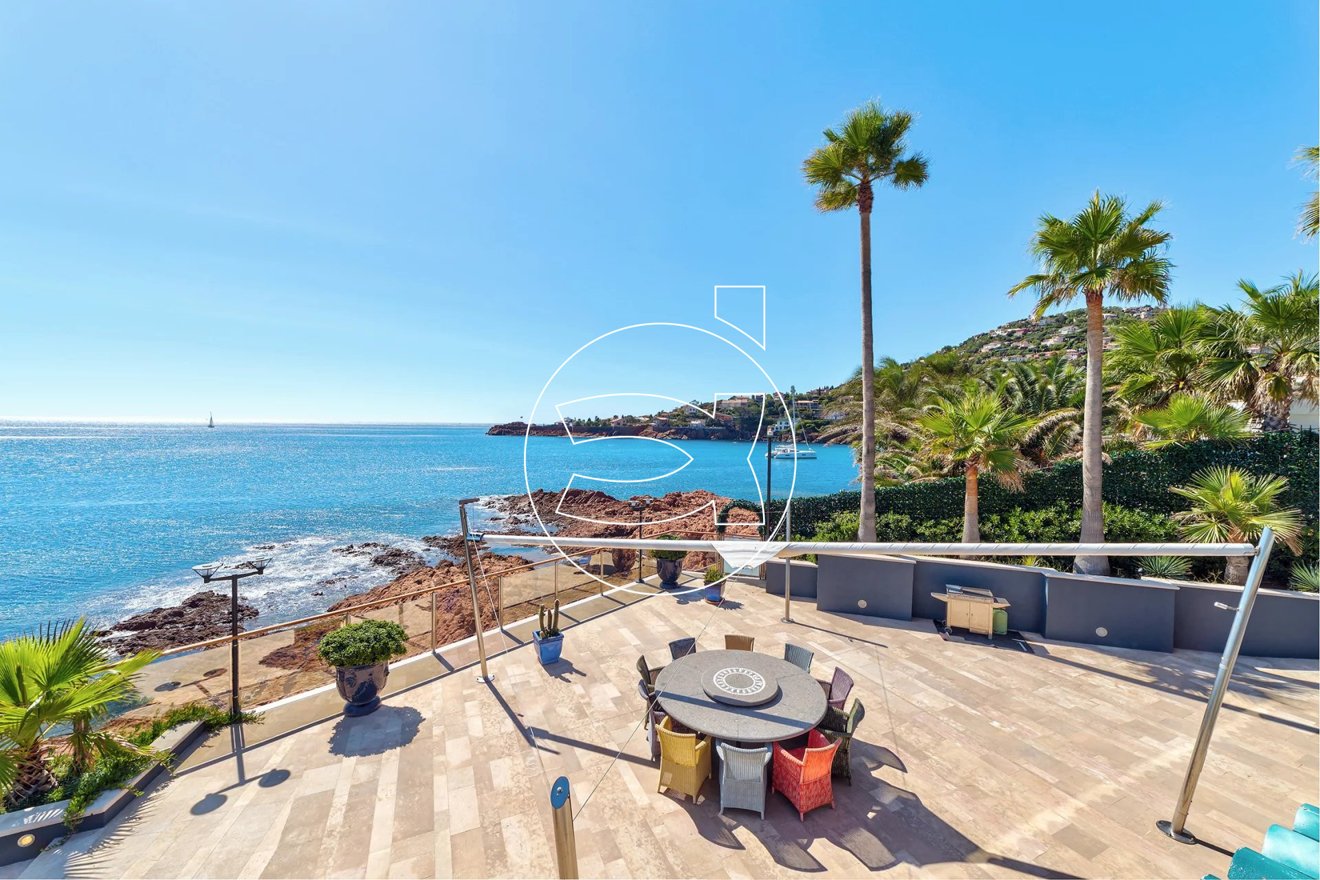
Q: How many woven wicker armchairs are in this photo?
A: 11